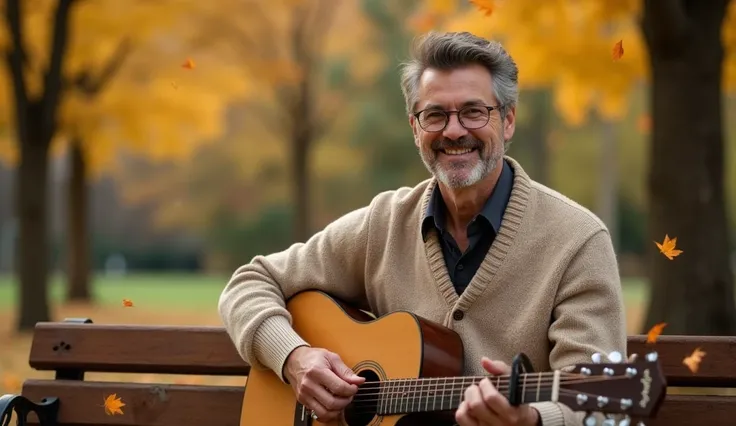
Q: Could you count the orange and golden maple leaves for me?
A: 8